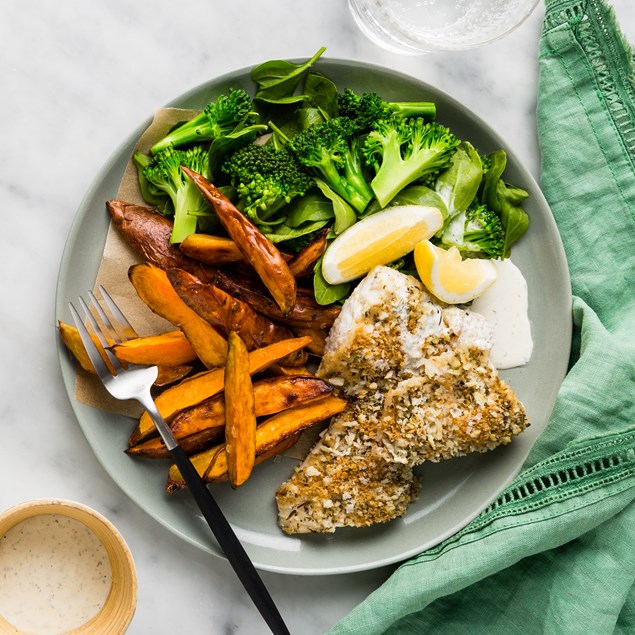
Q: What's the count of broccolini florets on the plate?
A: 7